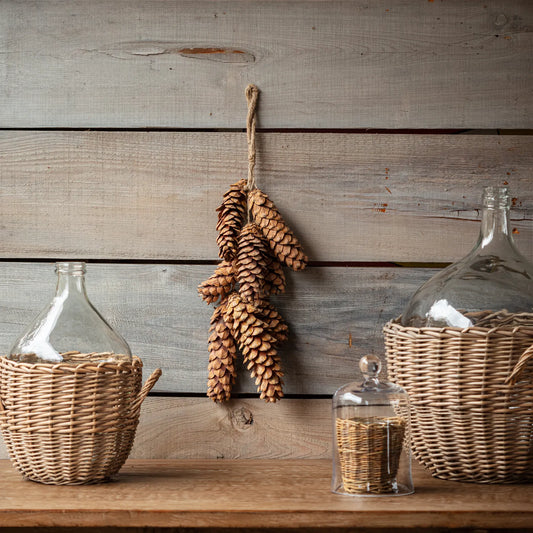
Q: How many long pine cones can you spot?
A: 5